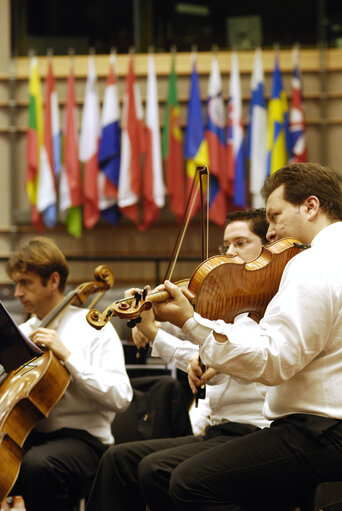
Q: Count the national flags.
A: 14